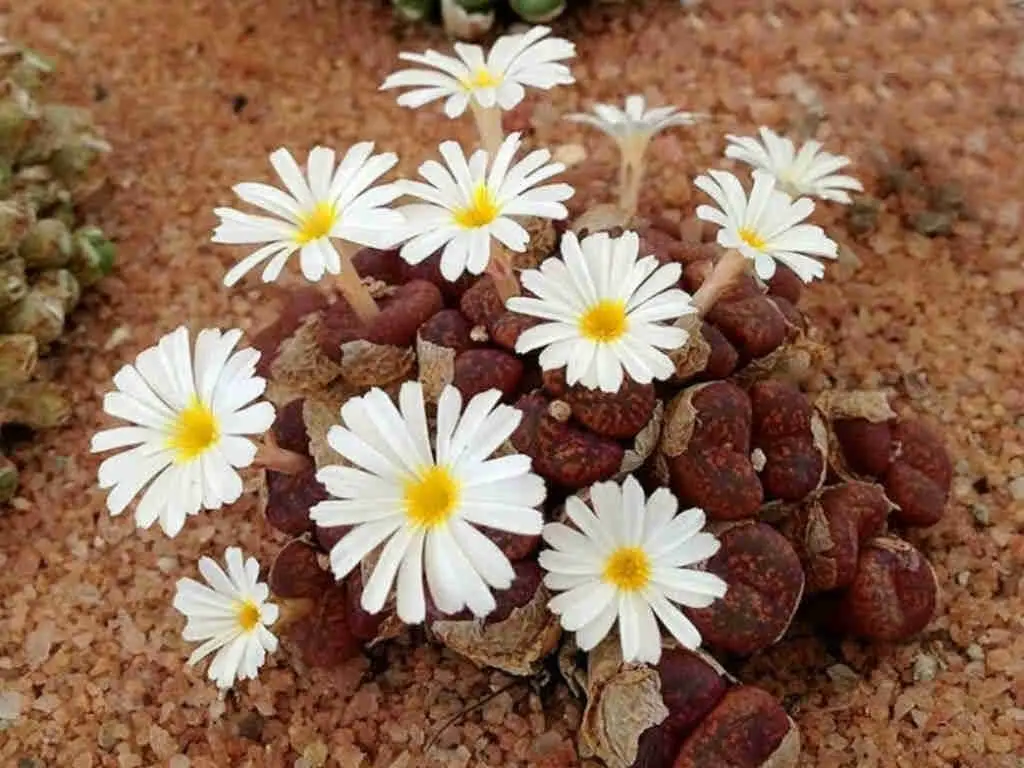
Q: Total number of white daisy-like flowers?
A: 11